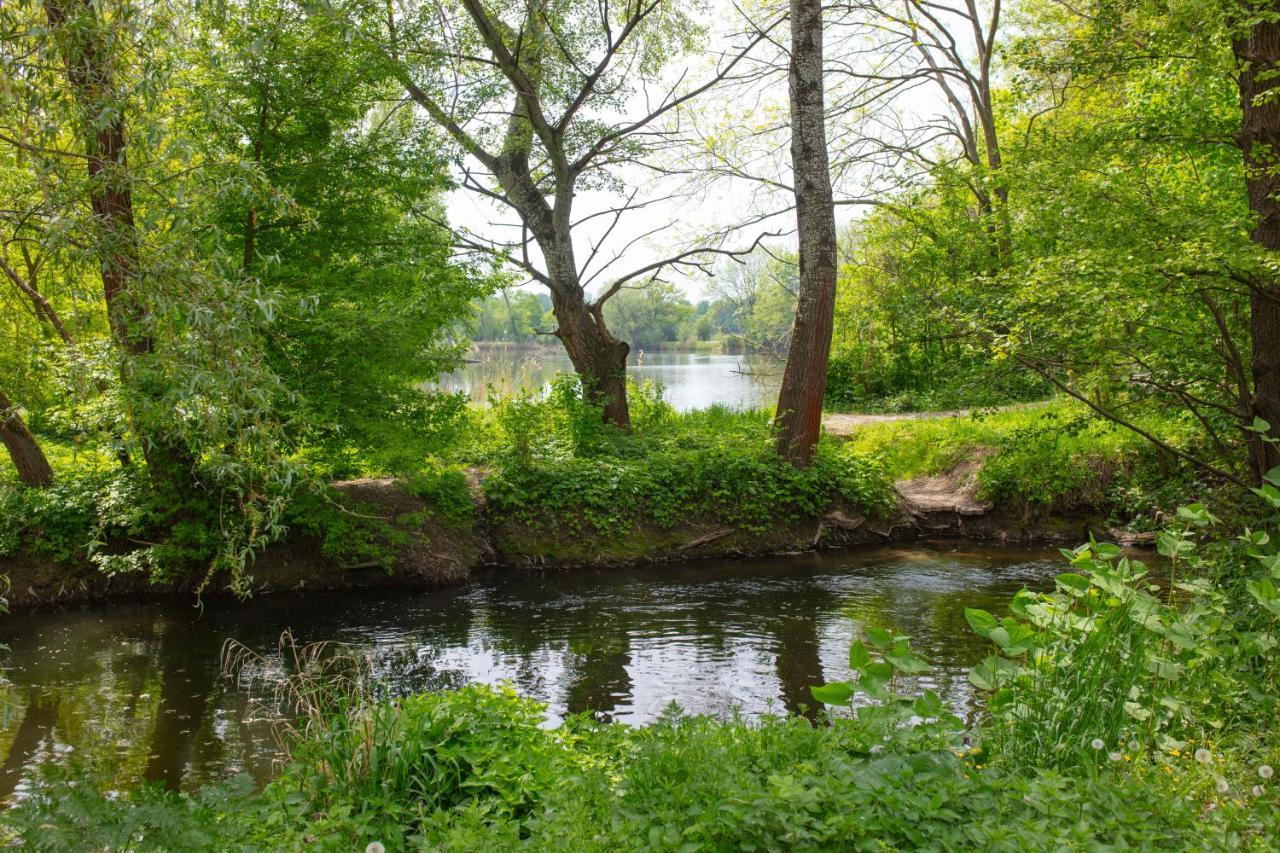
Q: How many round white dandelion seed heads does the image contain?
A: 8